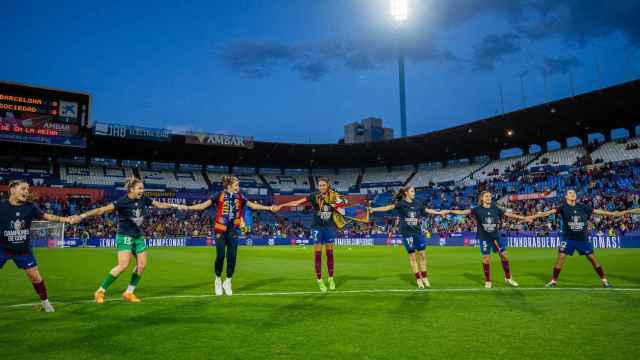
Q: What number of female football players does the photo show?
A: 7